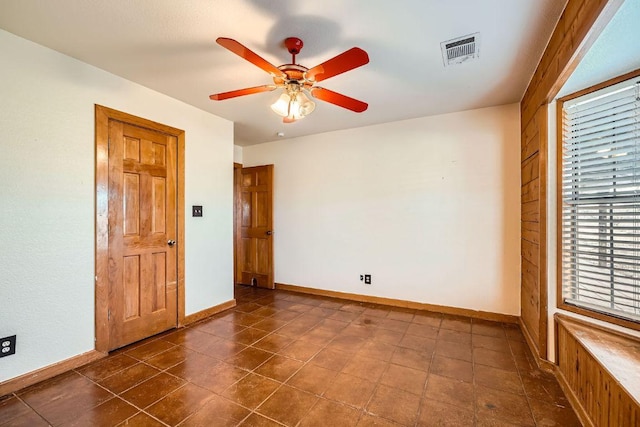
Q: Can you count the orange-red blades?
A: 5